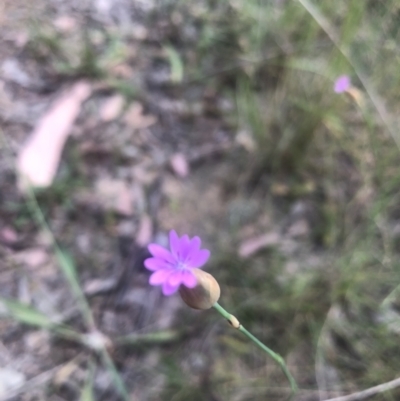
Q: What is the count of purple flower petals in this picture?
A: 10